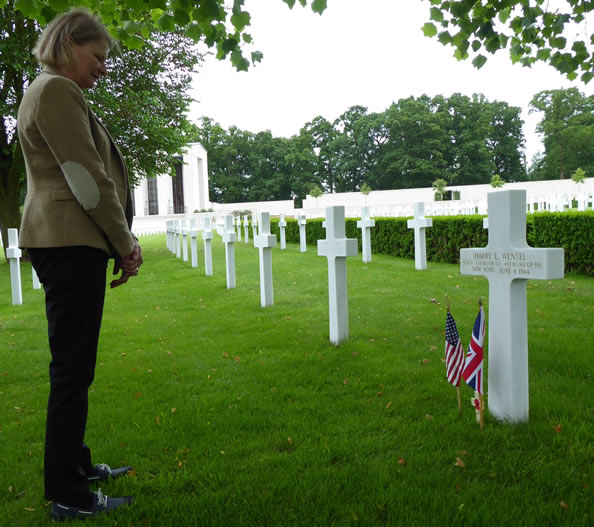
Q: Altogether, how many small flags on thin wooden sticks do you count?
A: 2